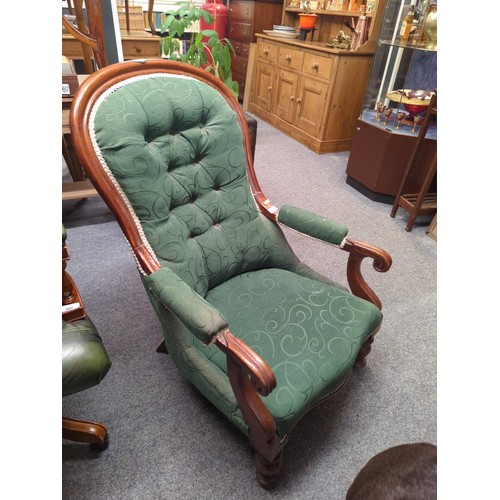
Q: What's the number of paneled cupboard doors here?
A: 3